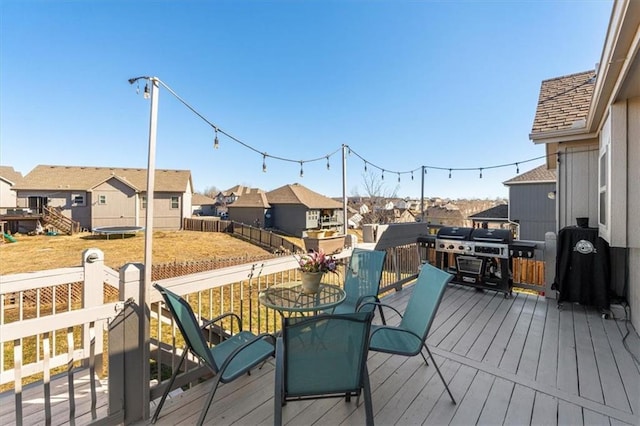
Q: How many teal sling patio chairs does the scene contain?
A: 4